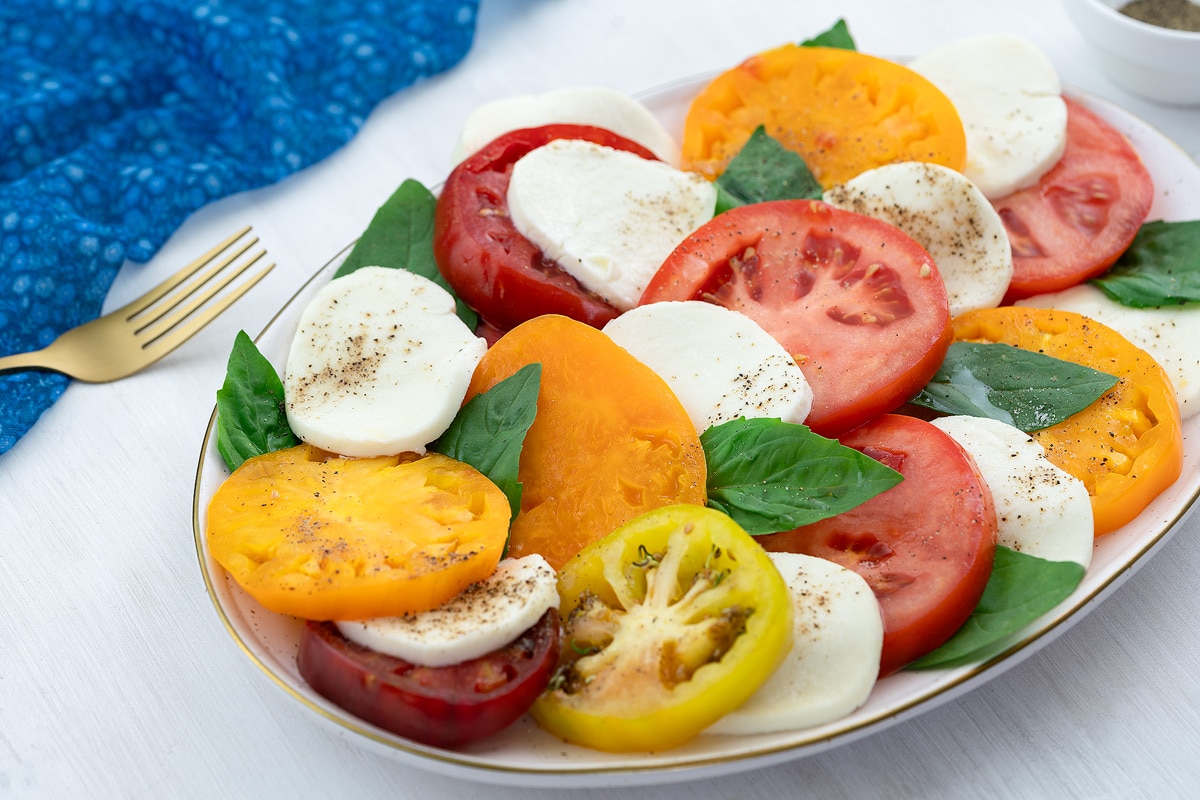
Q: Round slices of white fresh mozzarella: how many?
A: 10